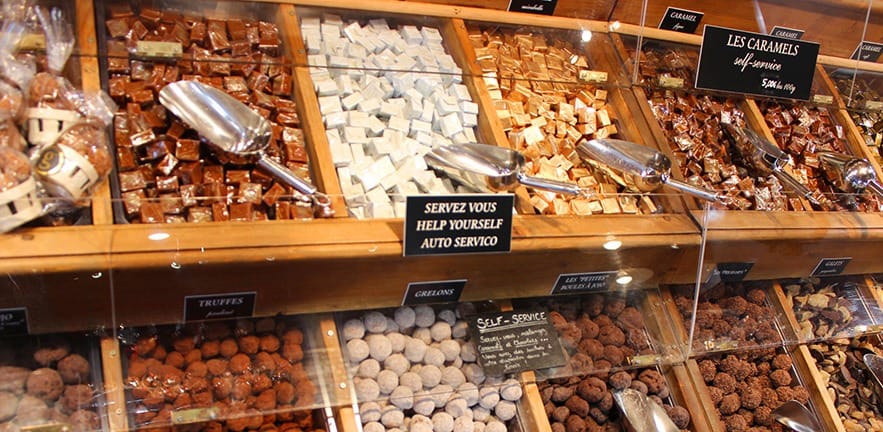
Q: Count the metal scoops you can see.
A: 8